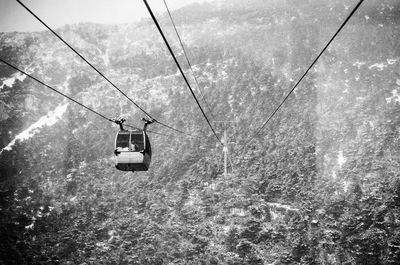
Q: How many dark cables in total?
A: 5